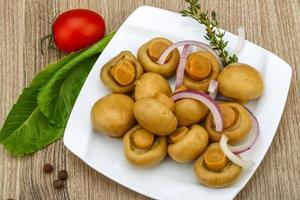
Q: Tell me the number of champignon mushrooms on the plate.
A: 12